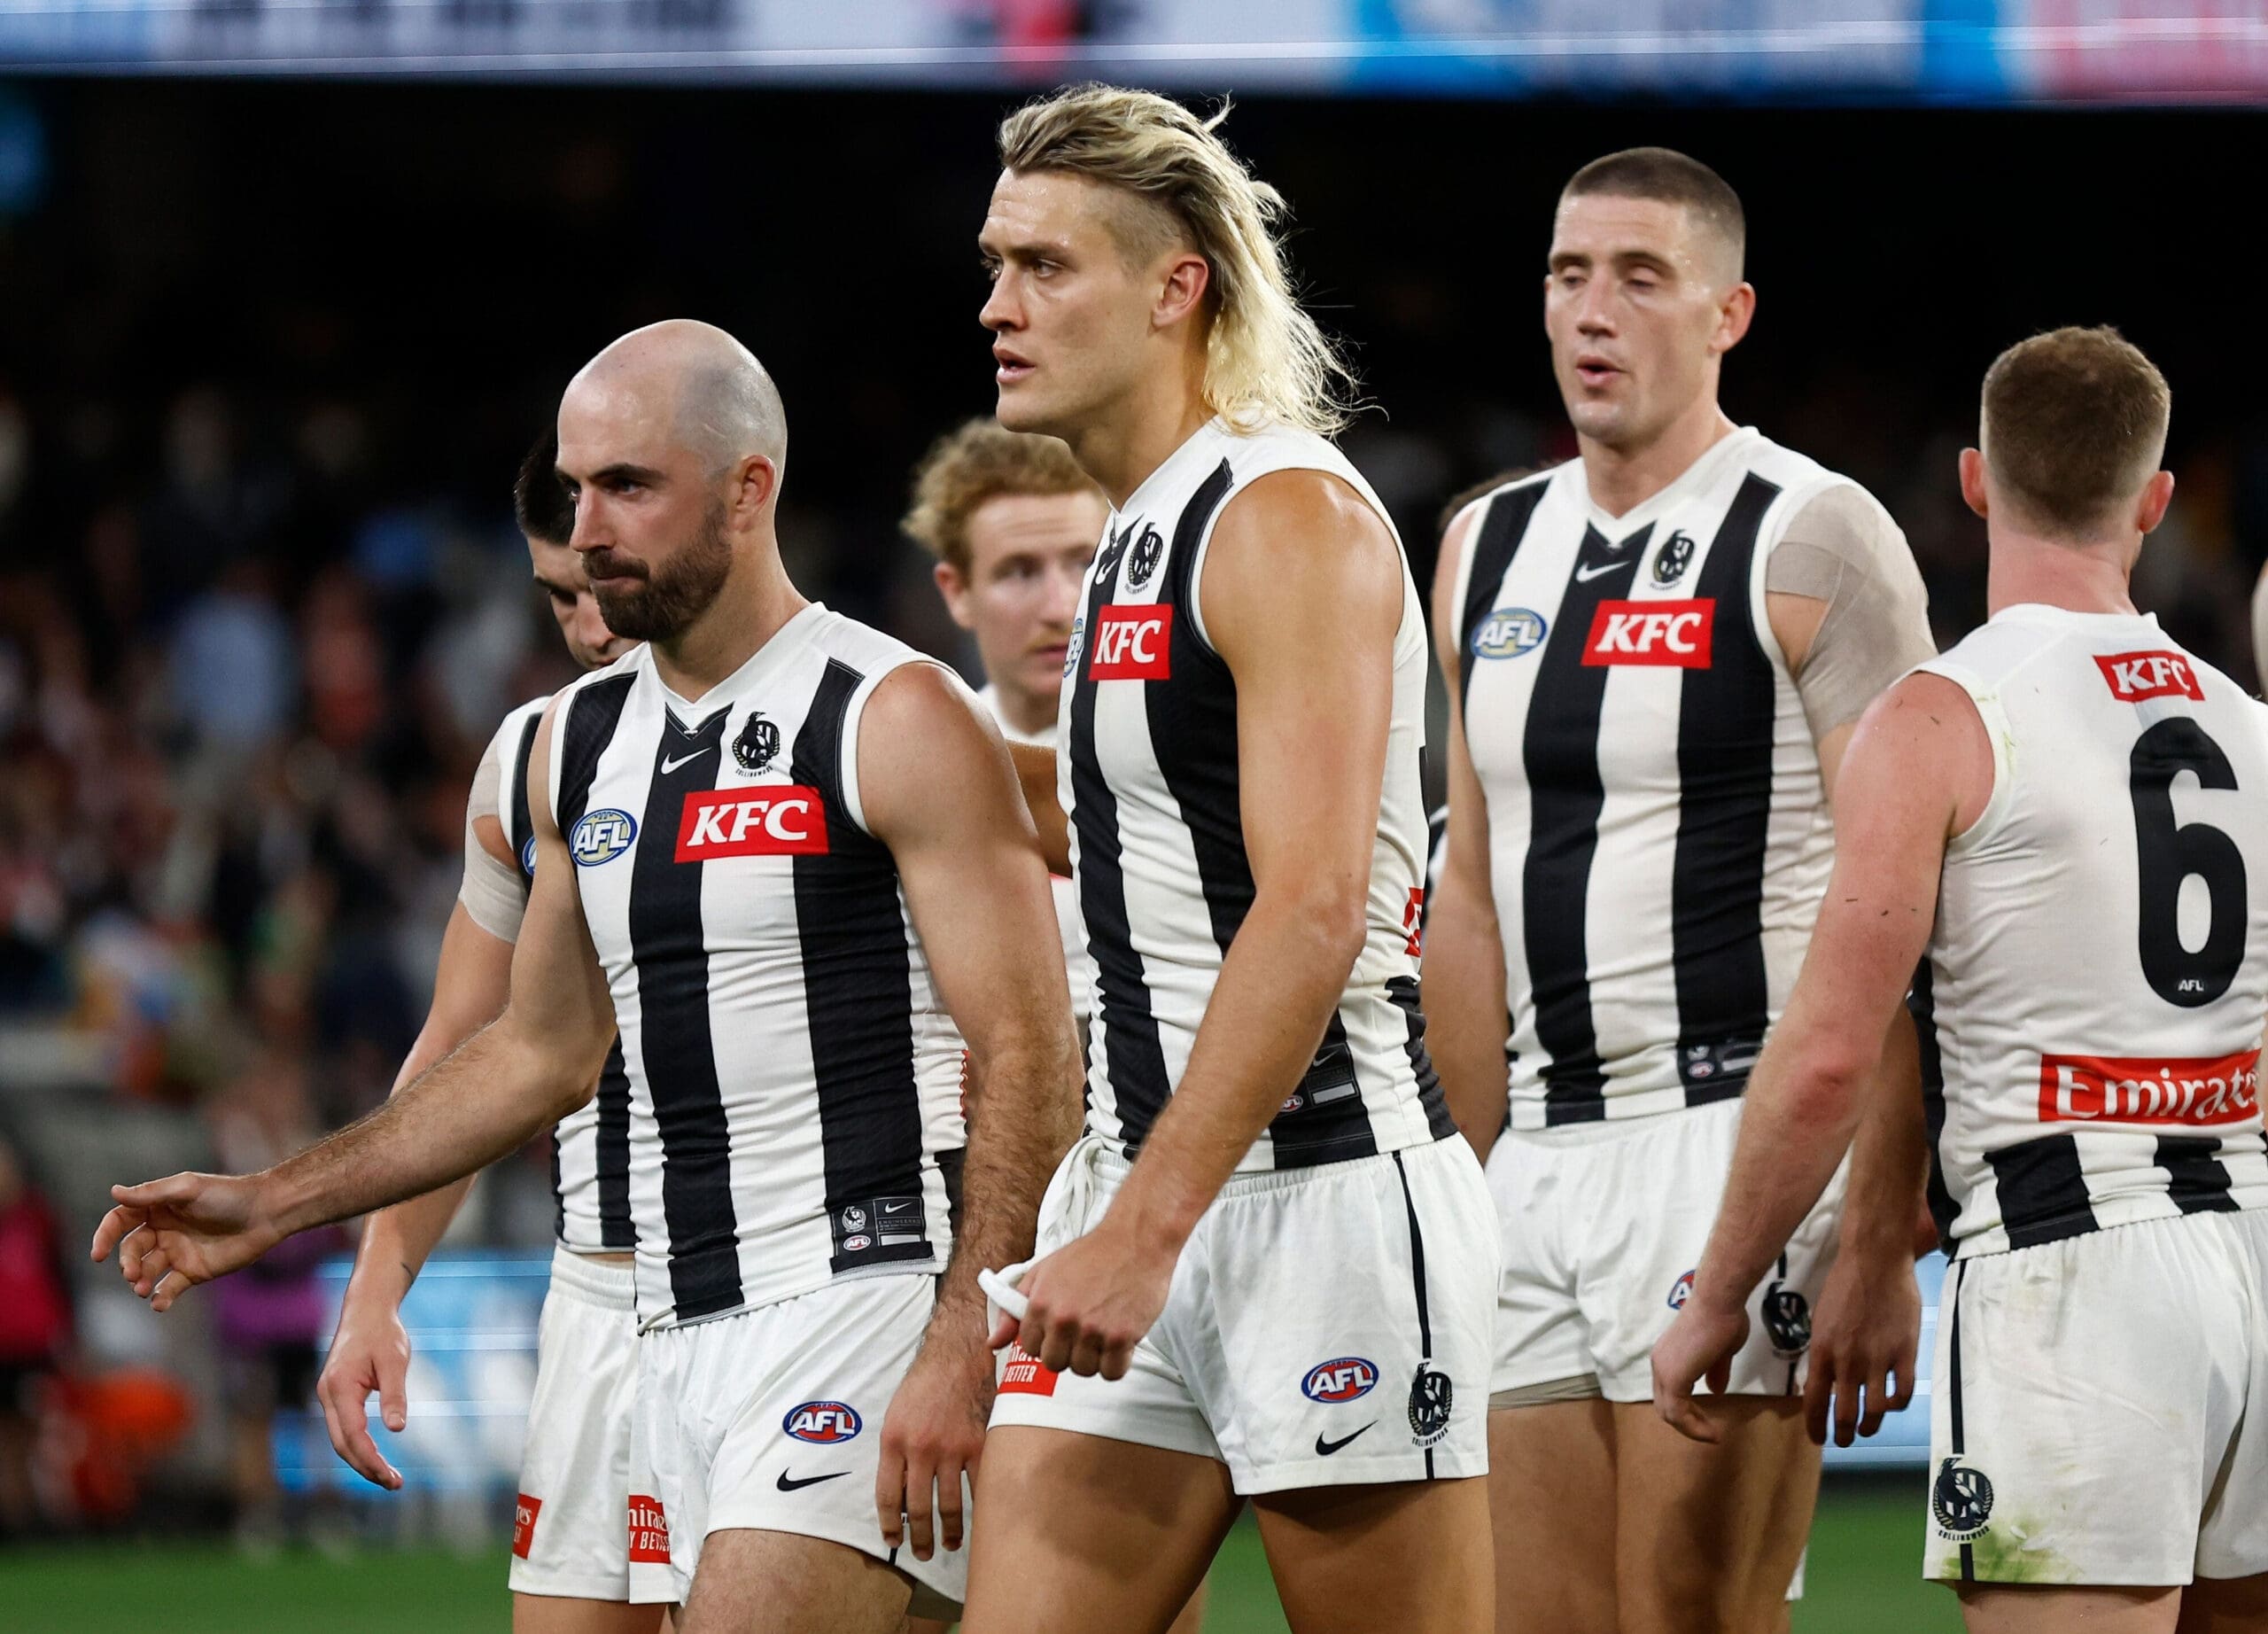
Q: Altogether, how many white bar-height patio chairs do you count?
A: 0